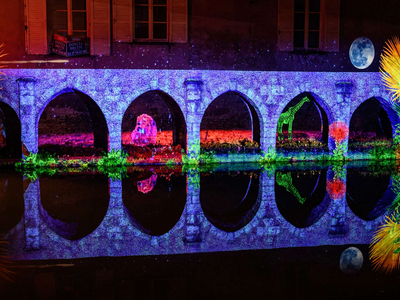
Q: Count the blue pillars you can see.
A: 5